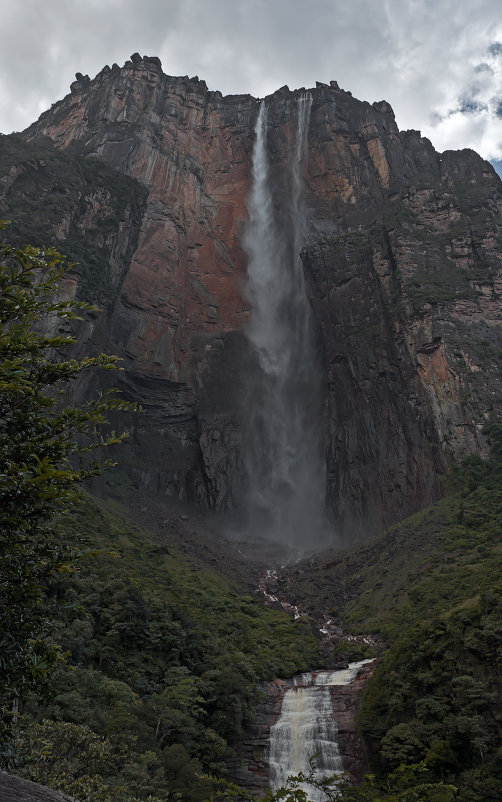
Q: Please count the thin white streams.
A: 2